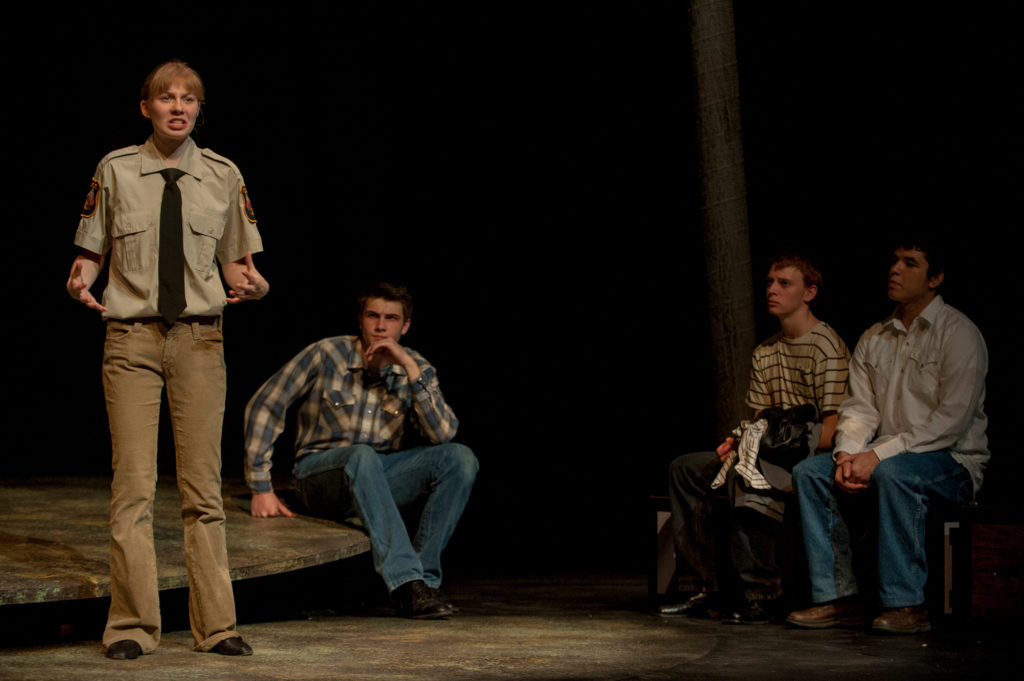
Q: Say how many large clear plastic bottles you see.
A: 0